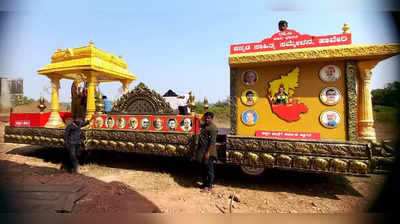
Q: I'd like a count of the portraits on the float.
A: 14